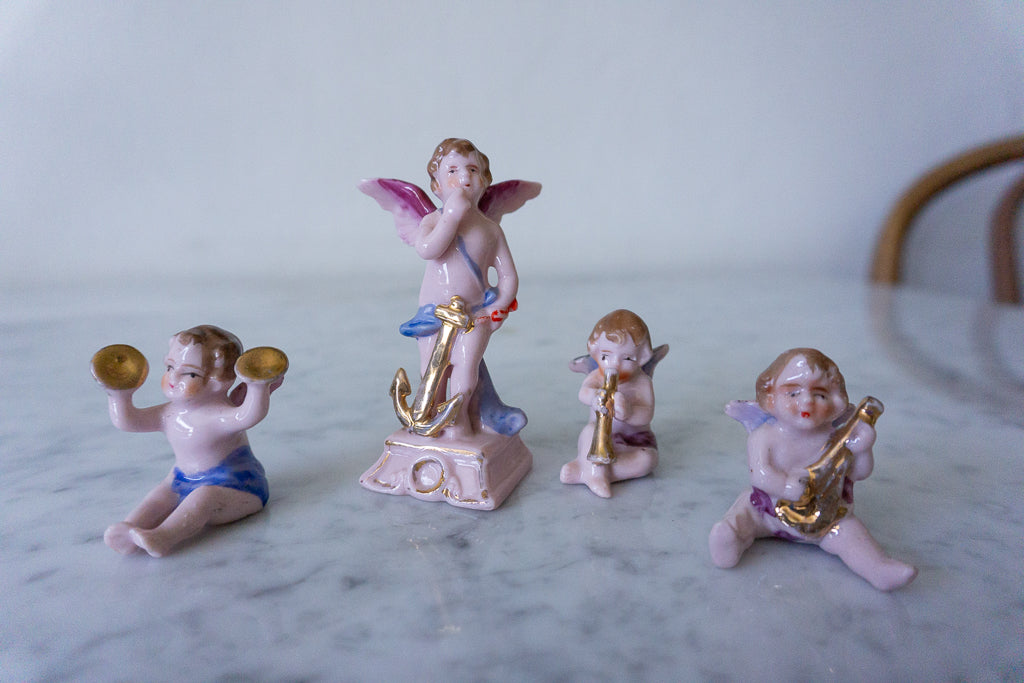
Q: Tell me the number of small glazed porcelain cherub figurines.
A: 4